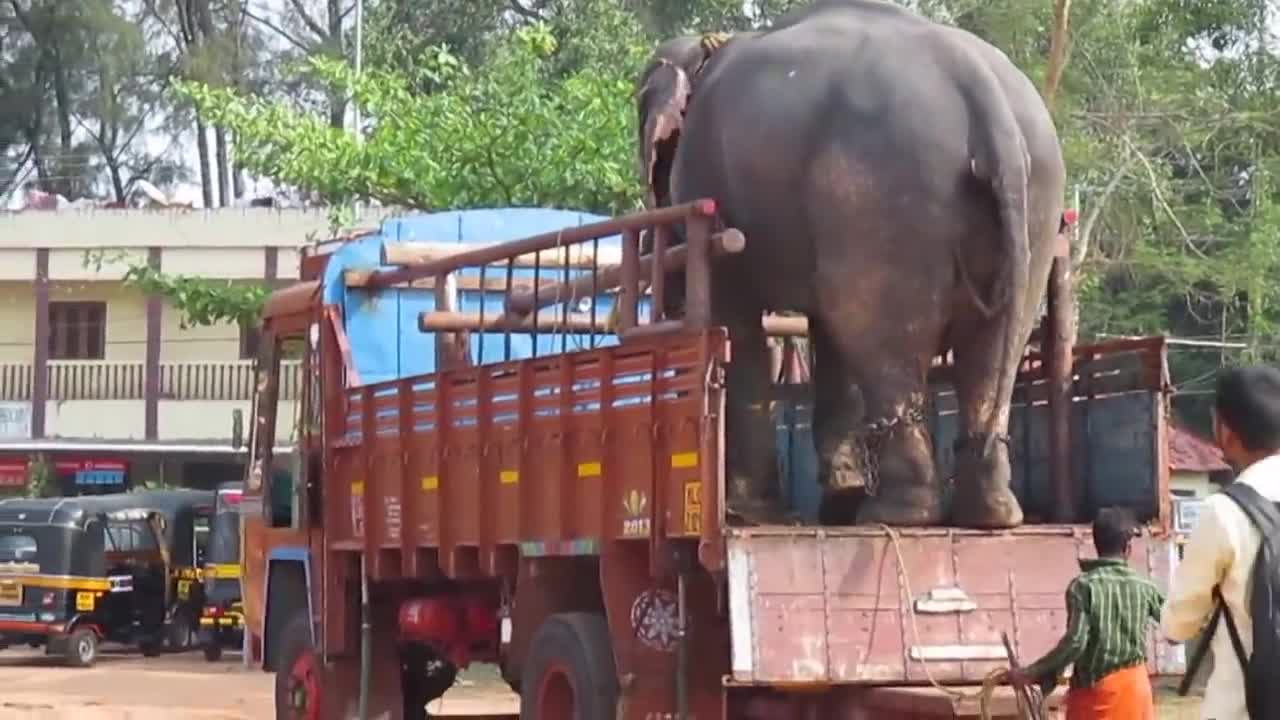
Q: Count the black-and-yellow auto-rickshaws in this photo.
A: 3